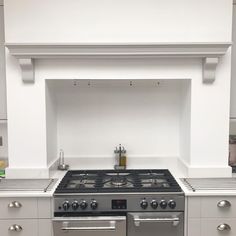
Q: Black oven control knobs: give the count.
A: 8